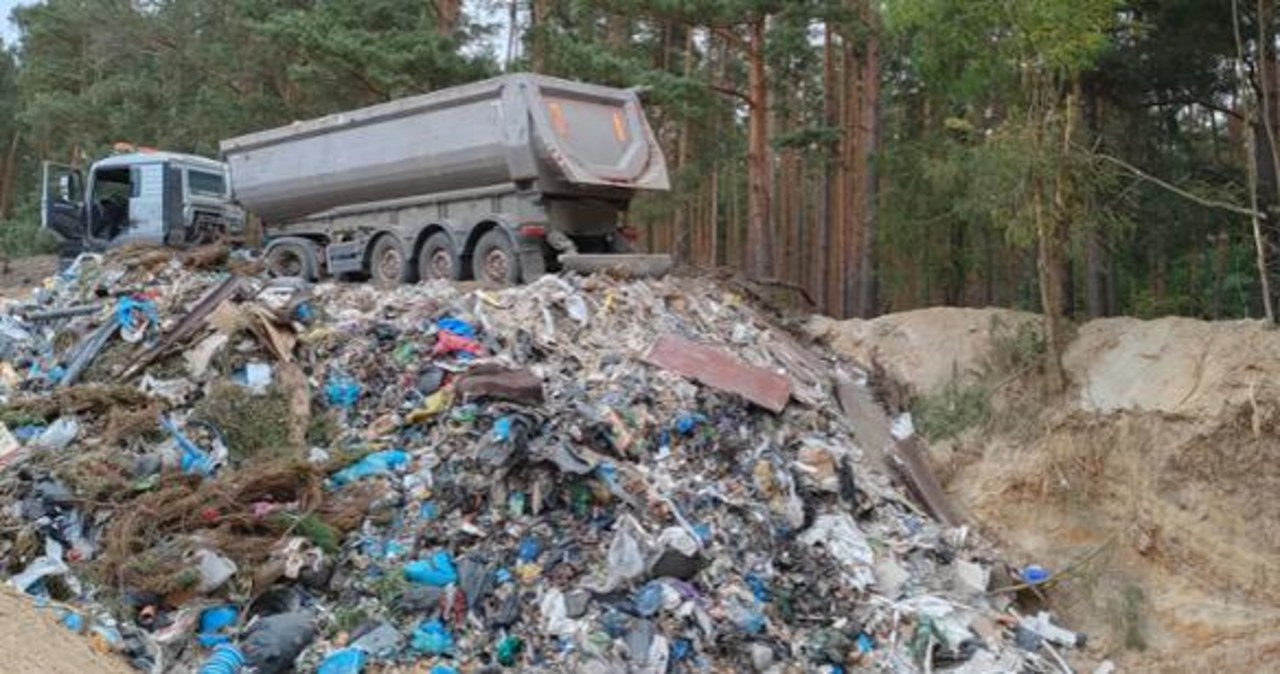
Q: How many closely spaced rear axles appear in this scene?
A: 3